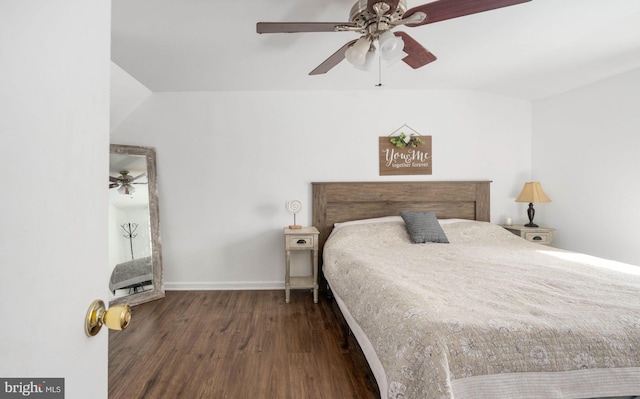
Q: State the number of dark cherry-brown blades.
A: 5